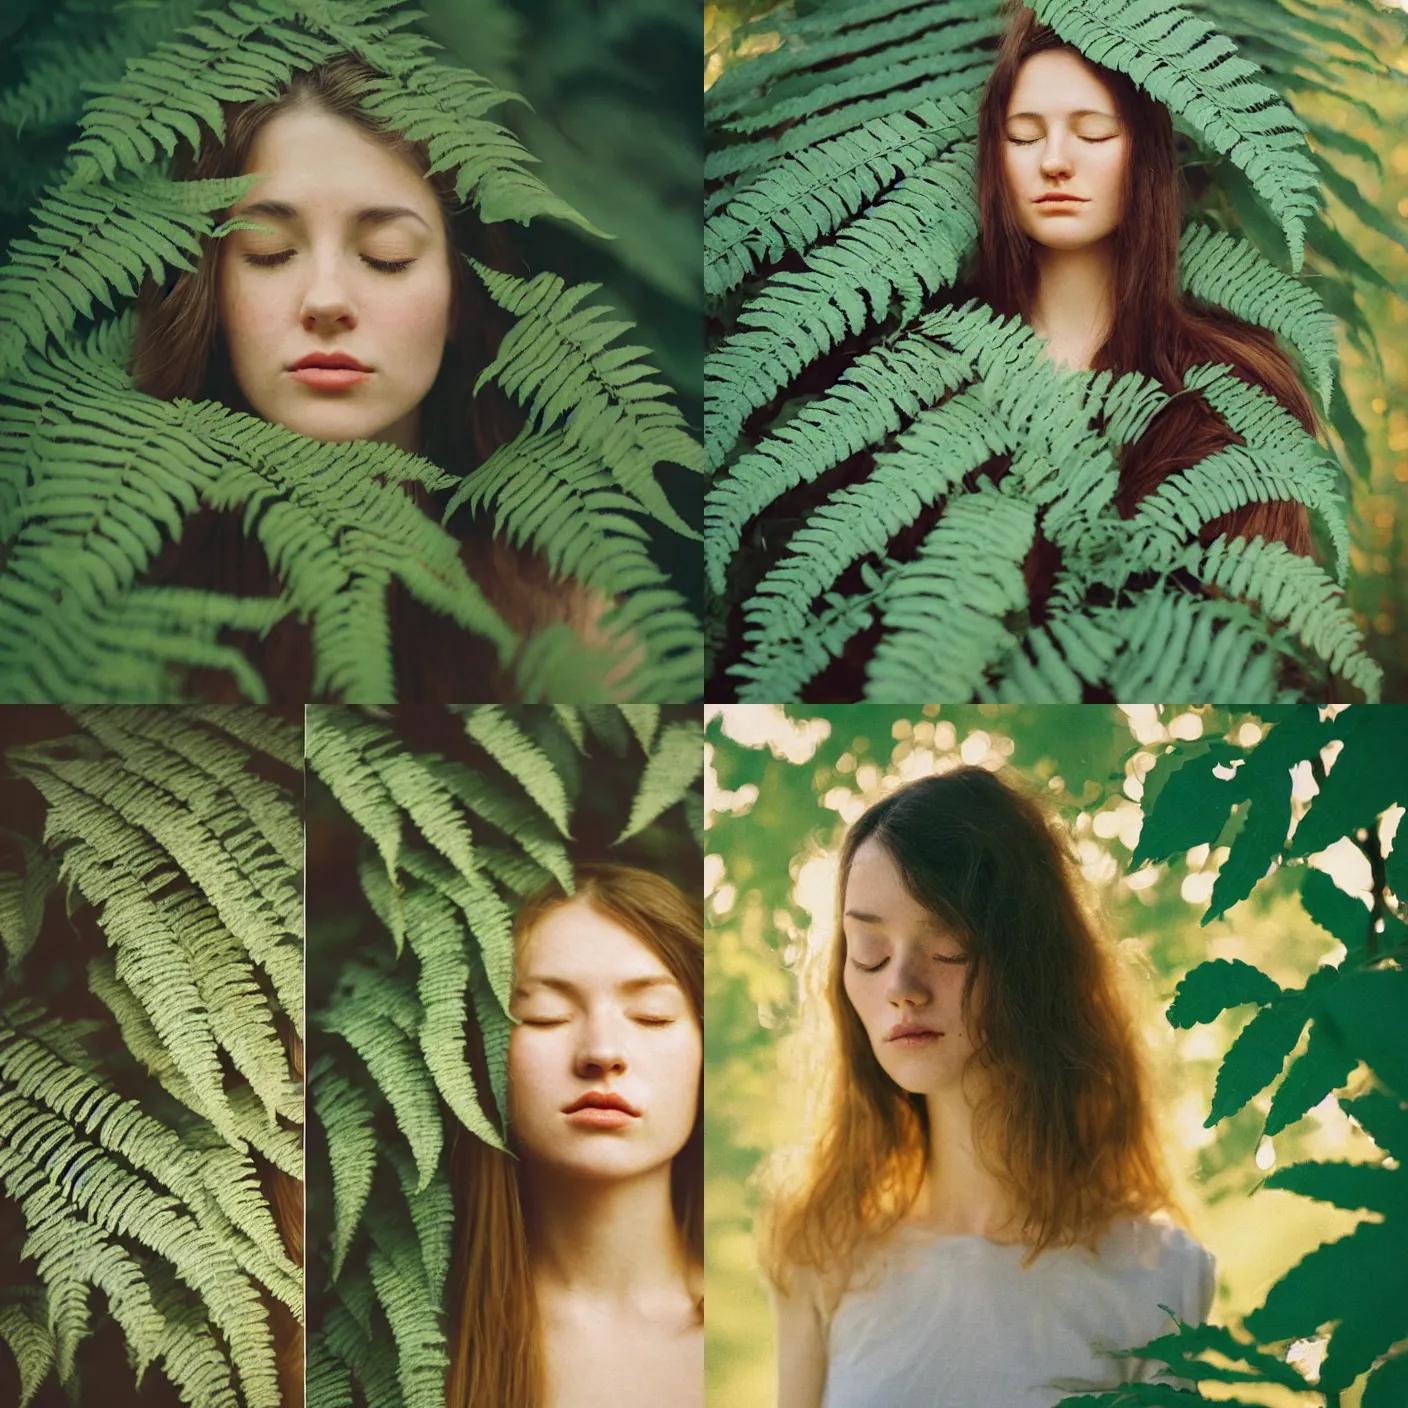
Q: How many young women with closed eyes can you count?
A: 4